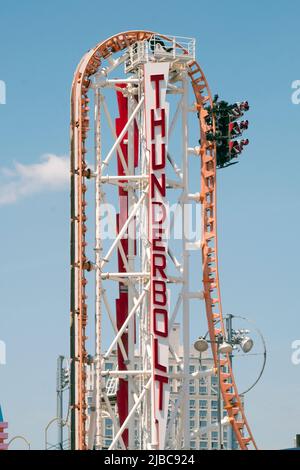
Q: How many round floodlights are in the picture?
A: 3